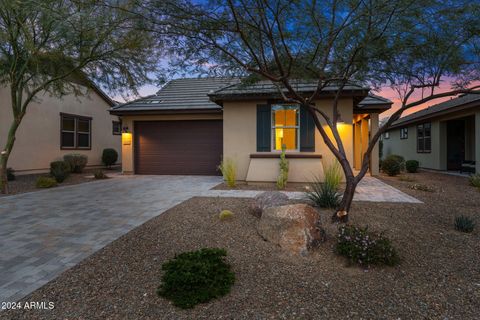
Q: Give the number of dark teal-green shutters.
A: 2